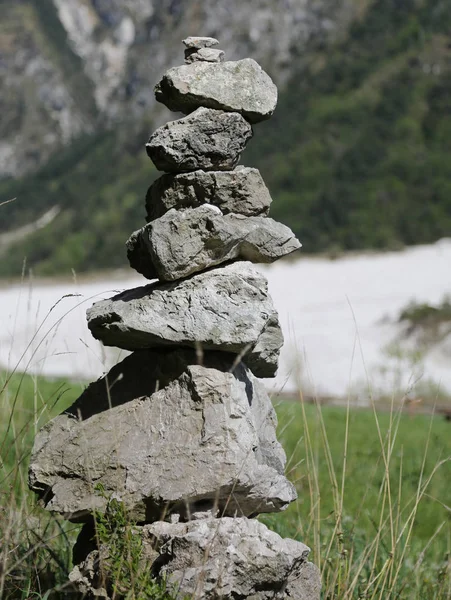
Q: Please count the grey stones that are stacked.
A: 9